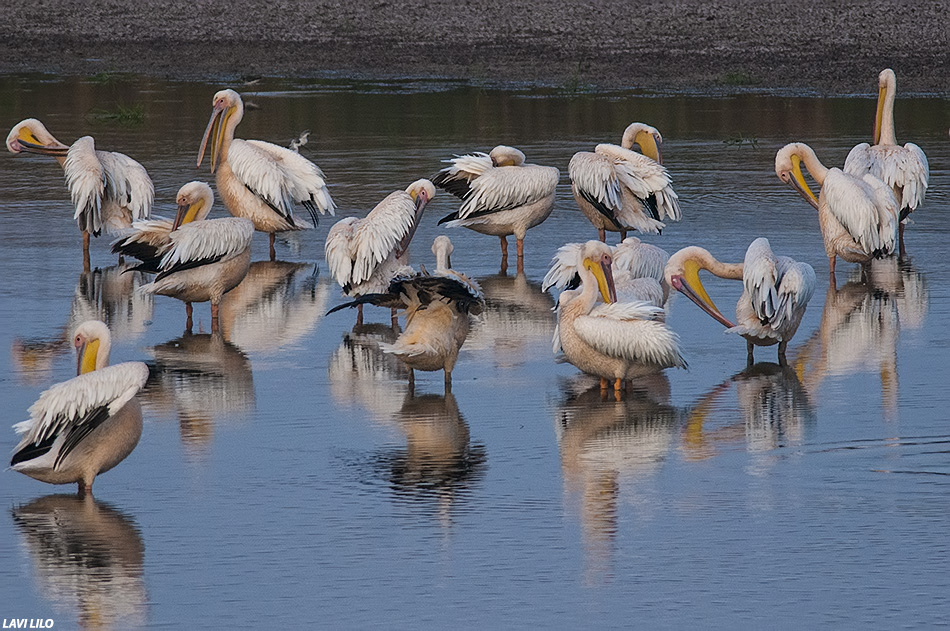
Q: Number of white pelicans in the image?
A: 13